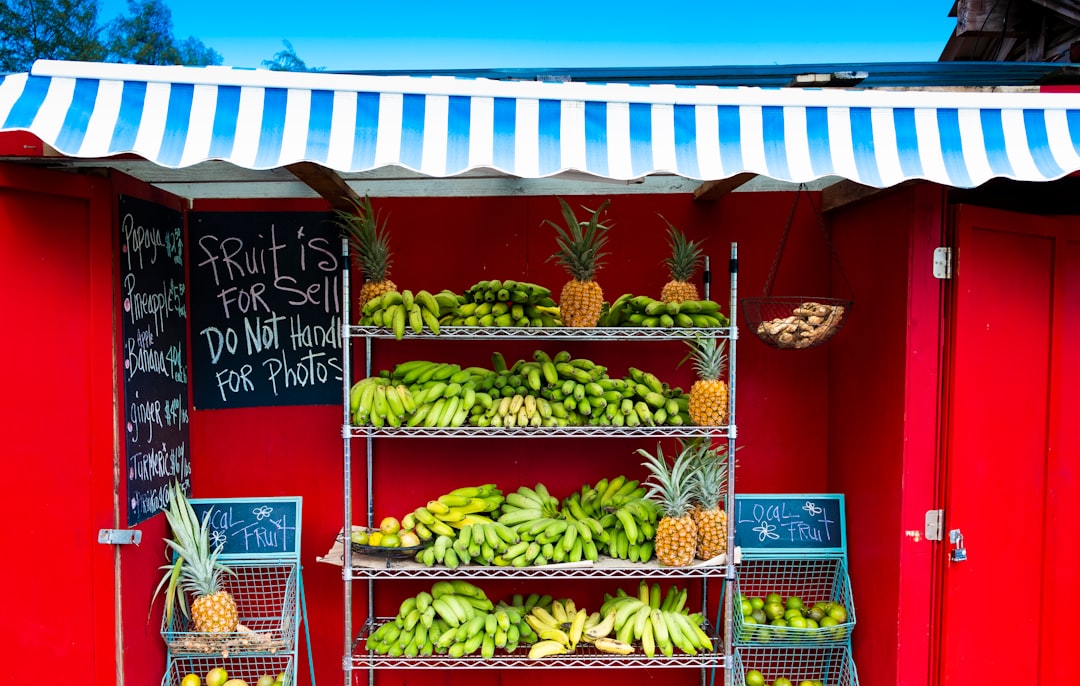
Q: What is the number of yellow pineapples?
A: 7